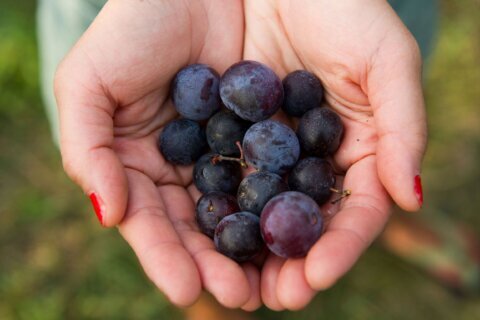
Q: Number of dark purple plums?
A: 13